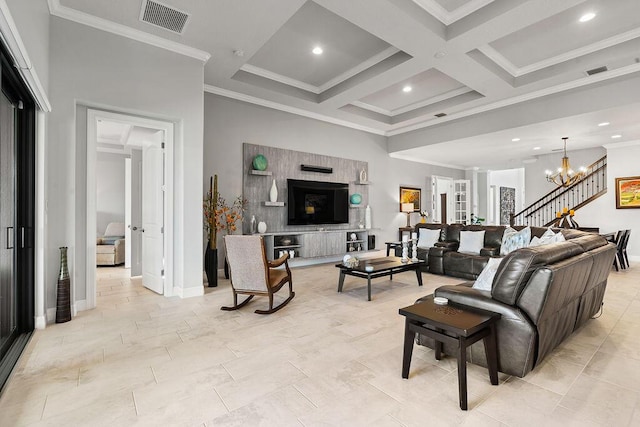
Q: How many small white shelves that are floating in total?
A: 4